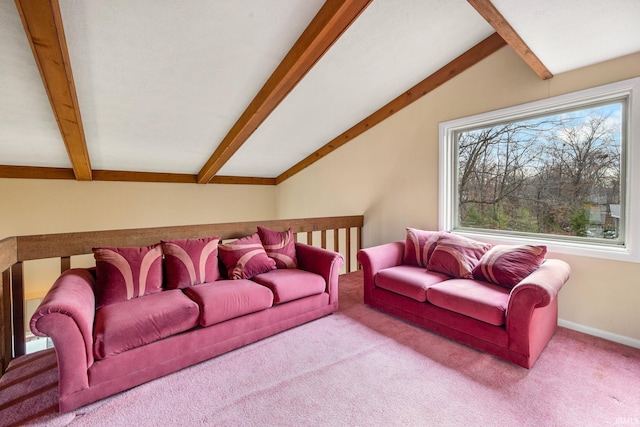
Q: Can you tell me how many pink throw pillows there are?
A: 7